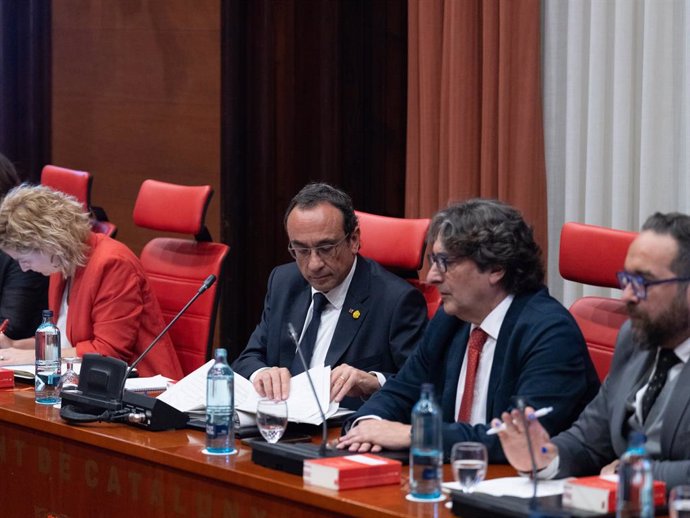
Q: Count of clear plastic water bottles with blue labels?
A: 4